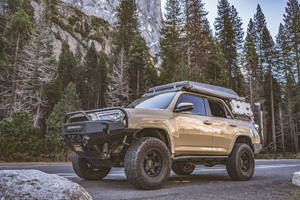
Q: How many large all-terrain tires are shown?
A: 4